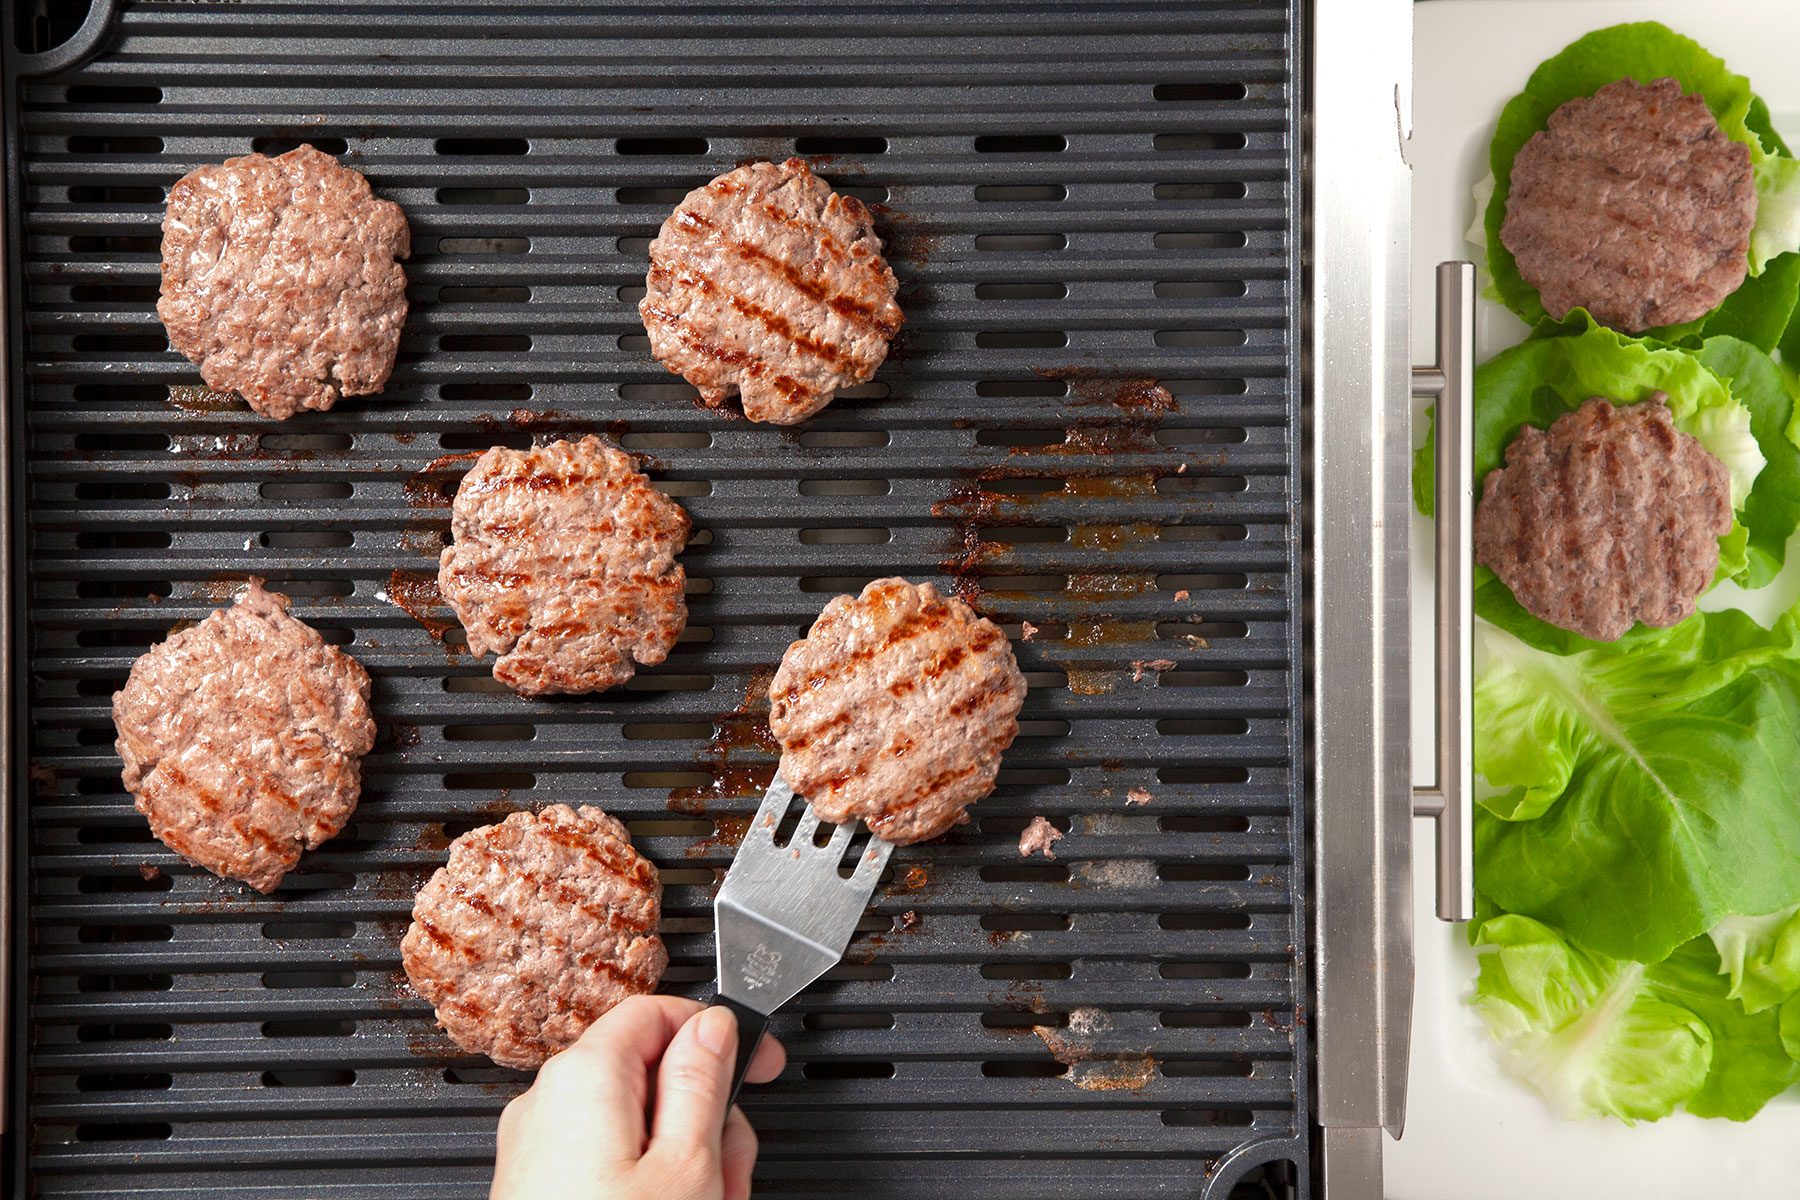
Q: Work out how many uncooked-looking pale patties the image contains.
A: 2